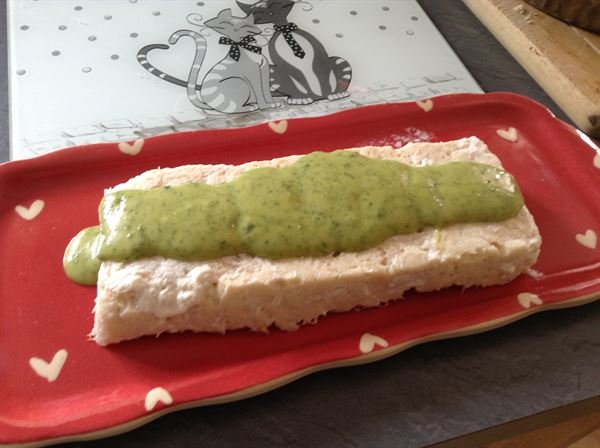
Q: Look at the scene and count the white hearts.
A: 11